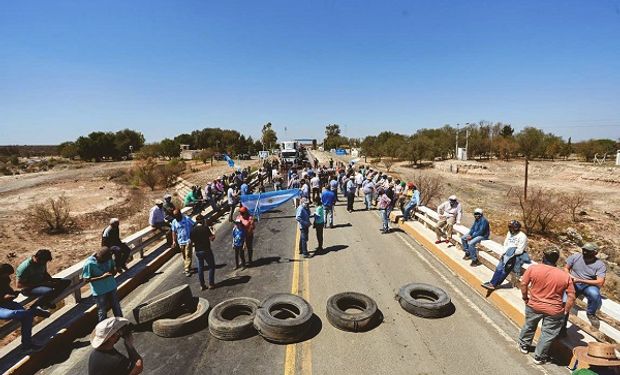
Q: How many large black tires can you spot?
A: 6